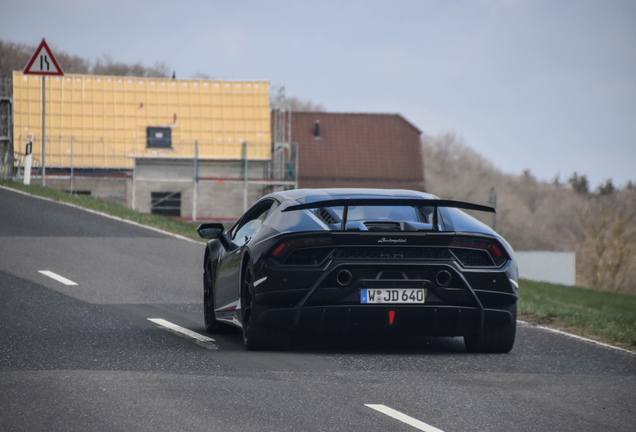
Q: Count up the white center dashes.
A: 3